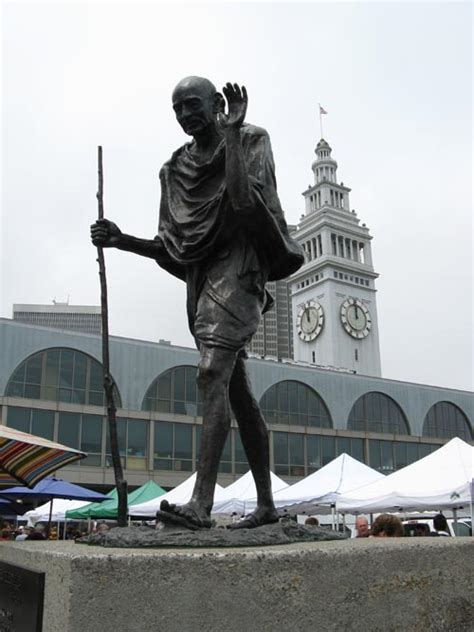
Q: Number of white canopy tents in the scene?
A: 5